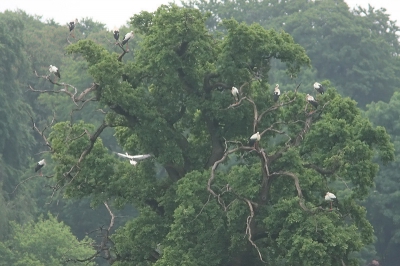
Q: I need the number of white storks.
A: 12